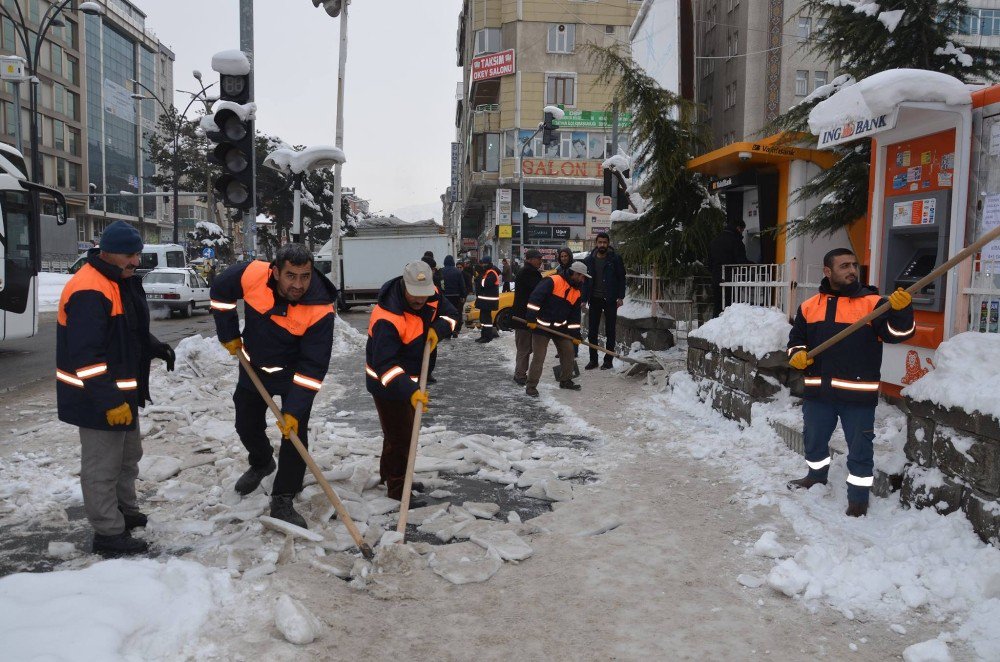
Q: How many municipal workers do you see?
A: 6